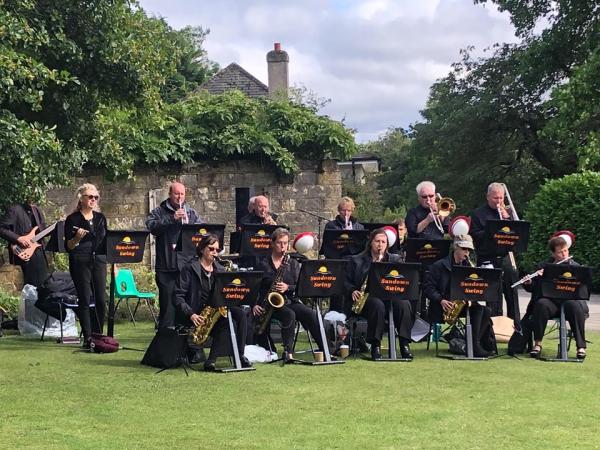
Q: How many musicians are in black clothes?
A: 13